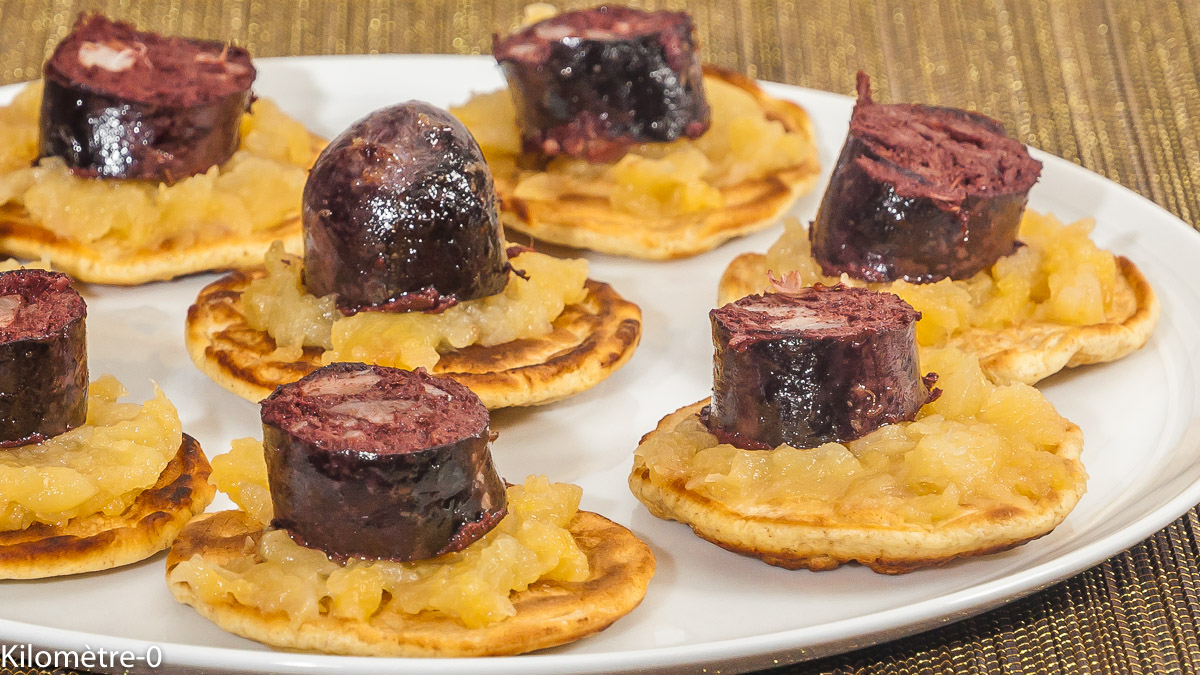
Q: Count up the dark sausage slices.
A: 7